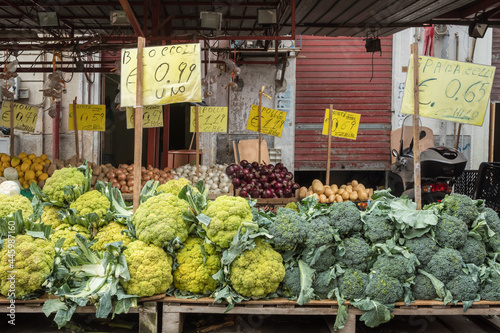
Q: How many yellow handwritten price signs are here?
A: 8